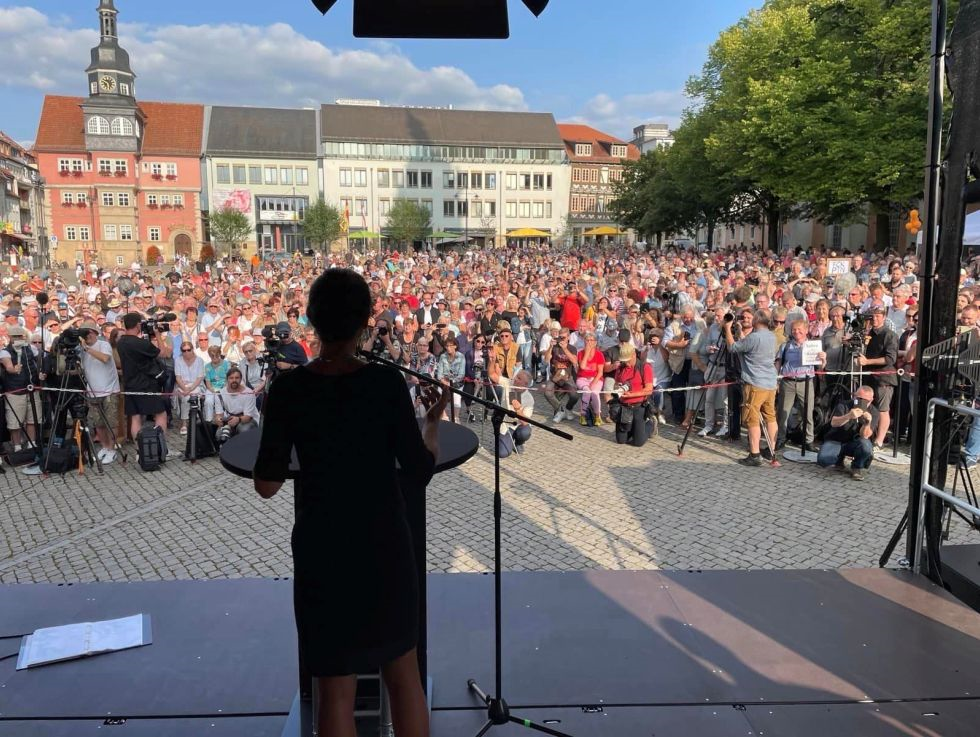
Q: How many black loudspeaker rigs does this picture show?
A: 1